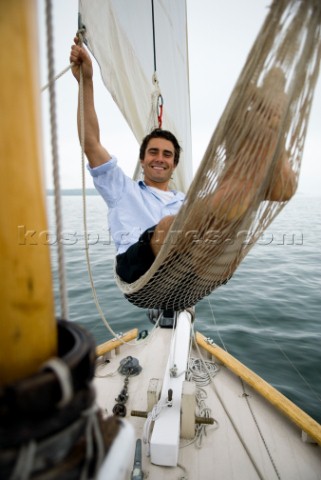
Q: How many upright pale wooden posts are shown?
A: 2